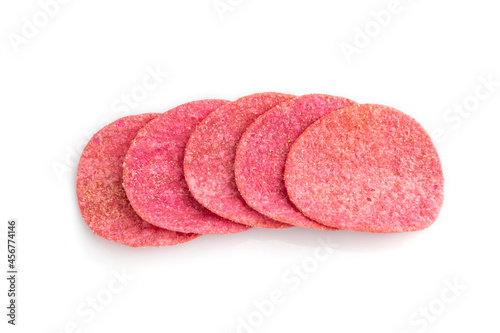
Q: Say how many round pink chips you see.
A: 5